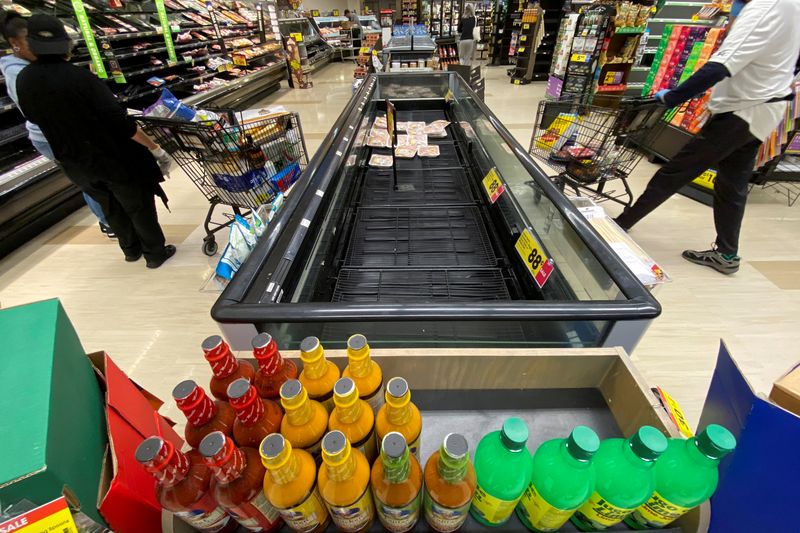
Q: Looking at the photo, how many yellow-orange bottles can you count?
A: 7